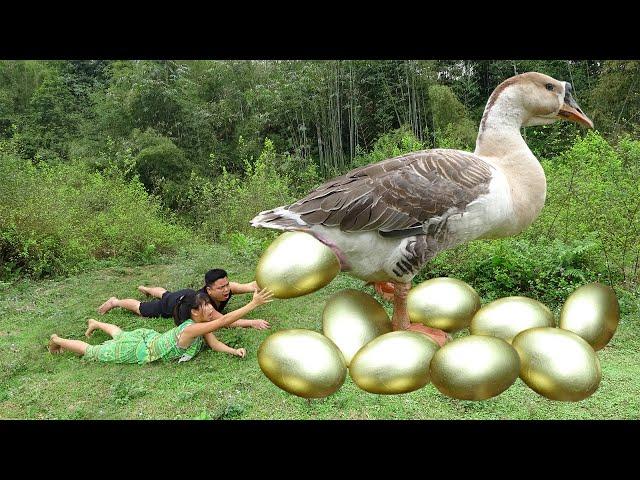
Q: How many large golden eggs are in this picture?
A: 9